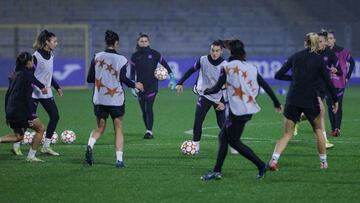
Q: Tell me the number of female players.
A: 9